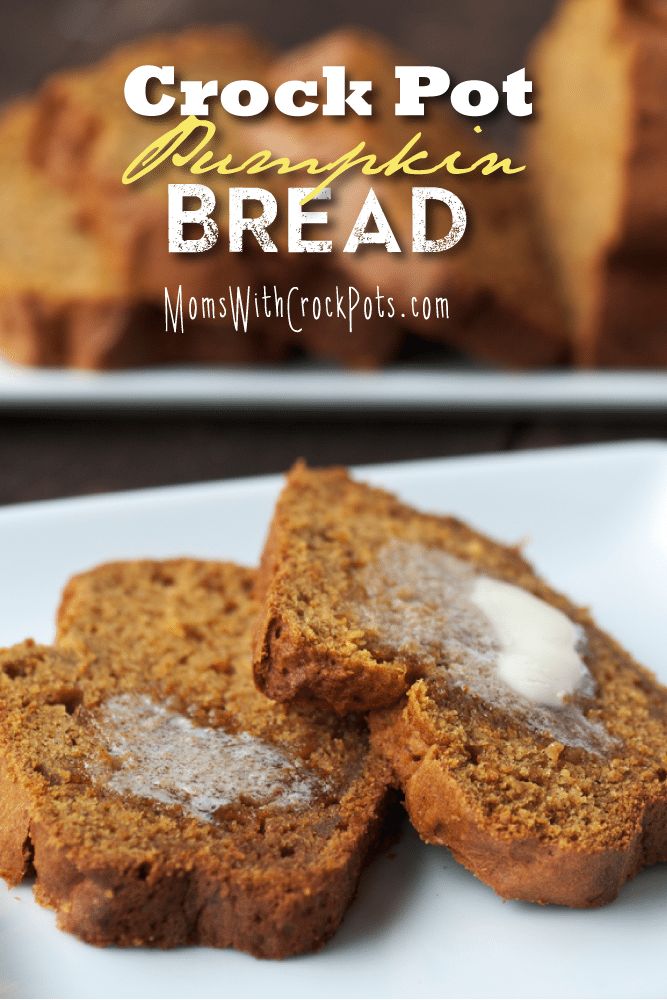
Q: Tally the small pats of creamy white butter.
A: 1